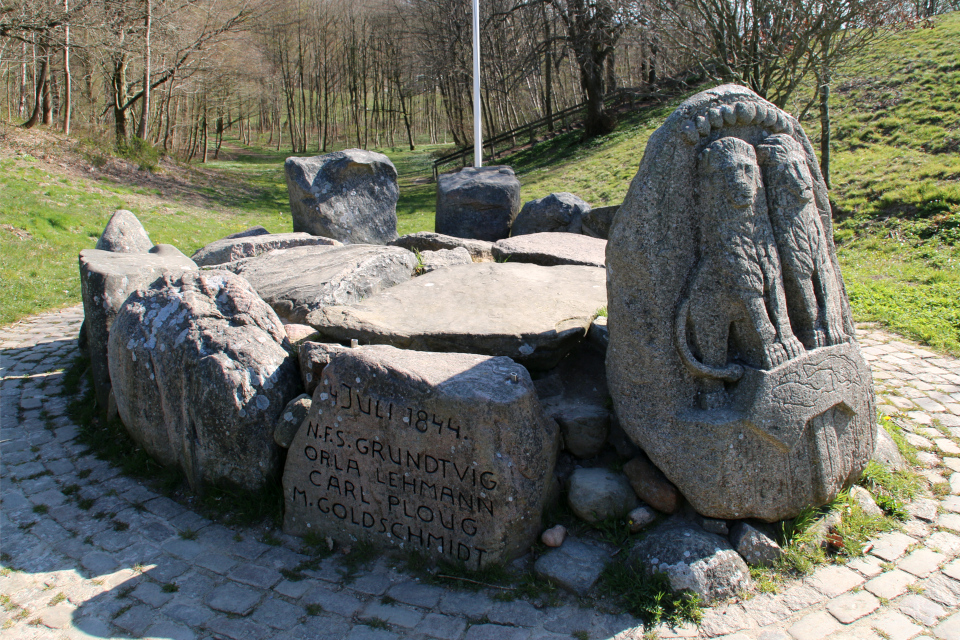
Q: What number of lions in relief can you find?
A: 2